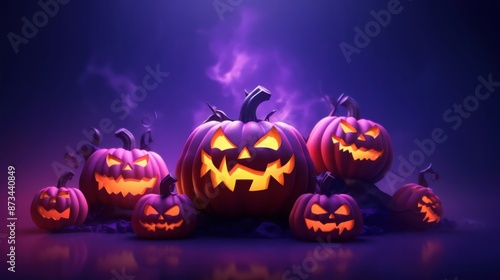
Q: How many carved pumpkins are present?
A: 7